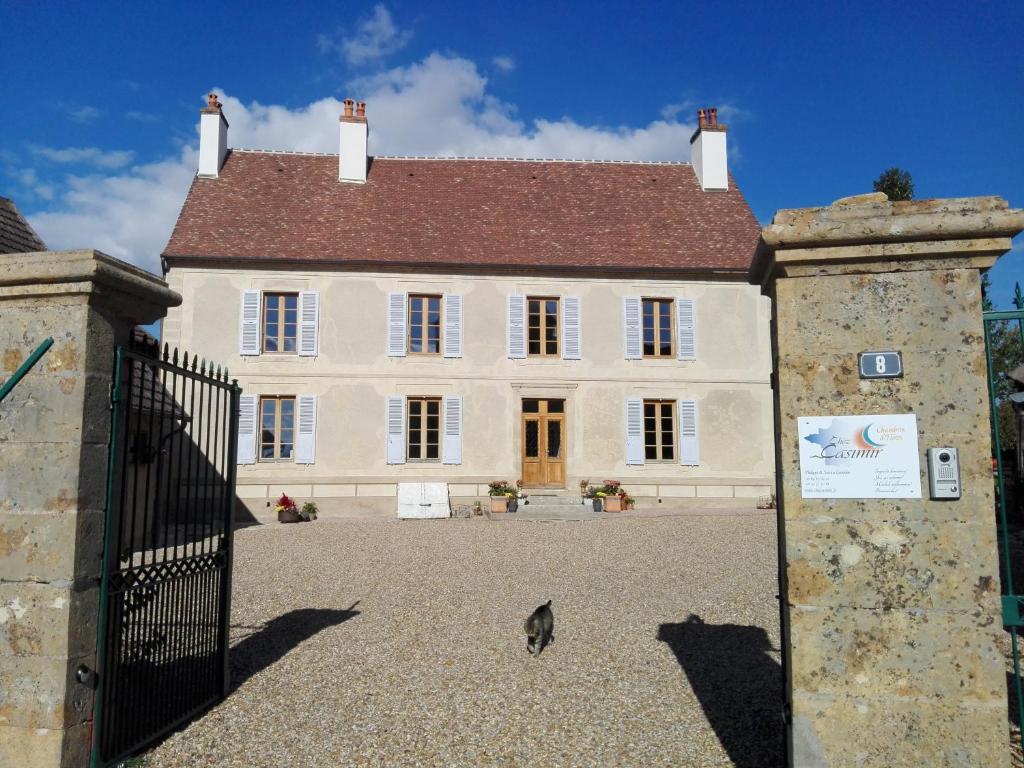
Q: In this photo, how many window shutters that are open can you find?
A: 14